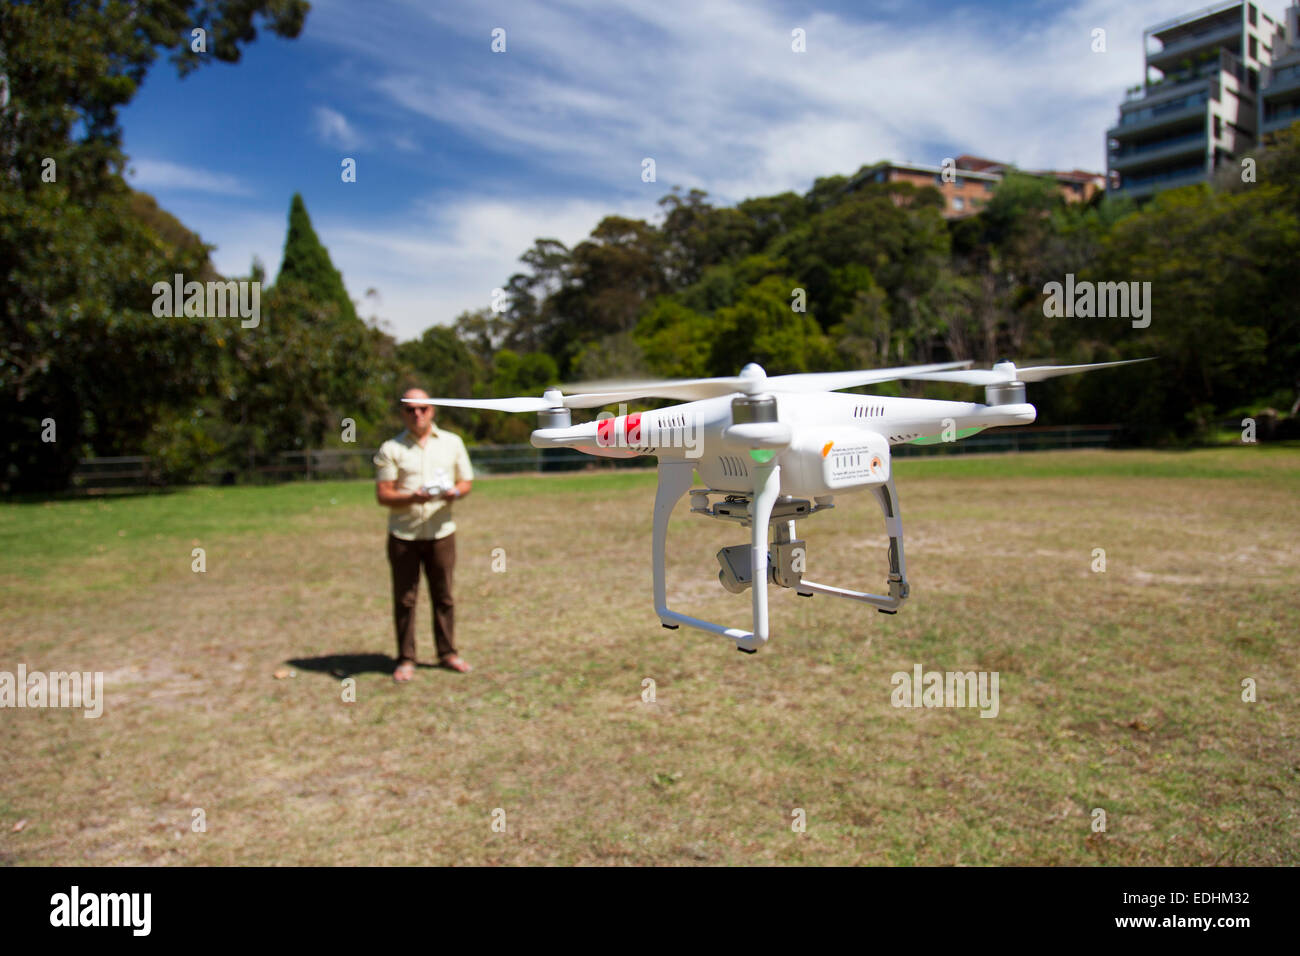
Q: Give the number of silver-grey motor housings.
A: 3